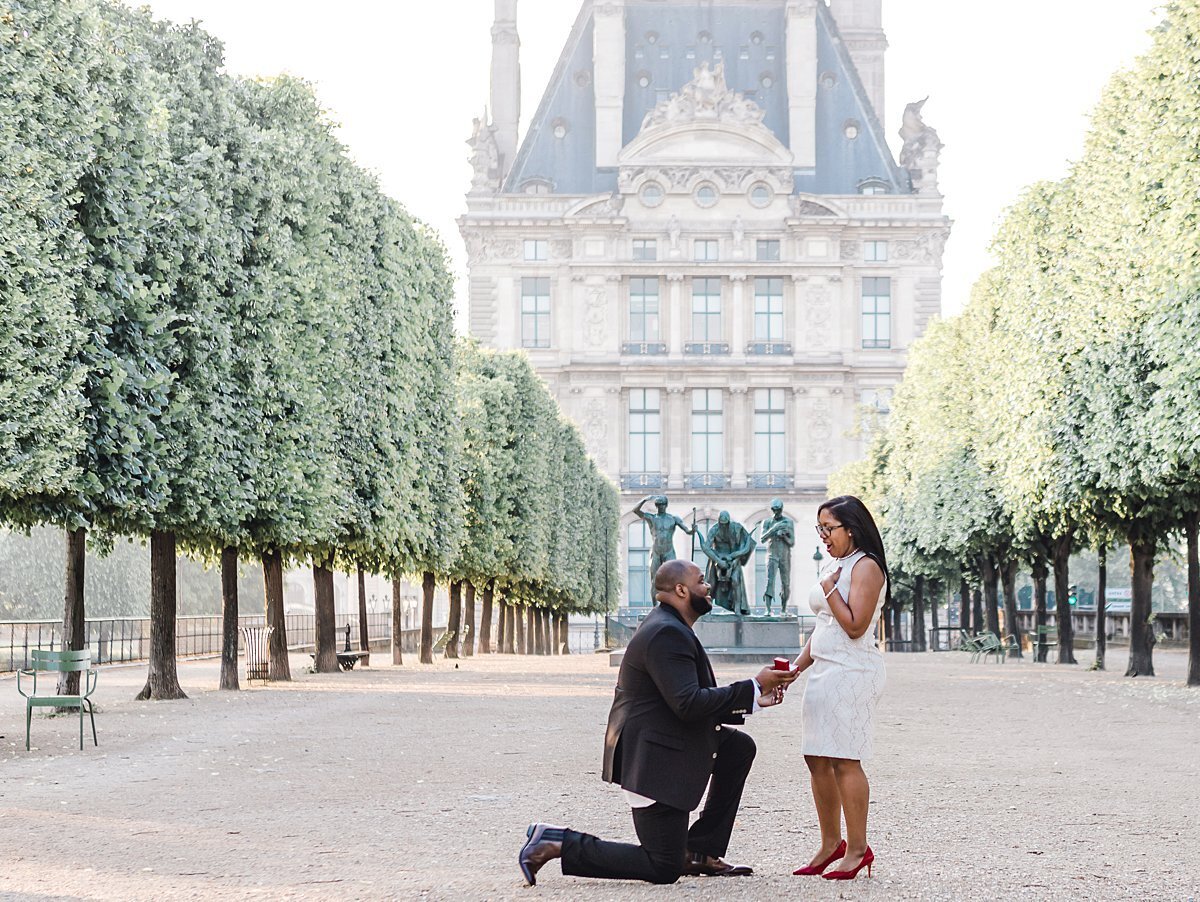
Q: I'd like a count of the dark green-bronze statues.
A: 3